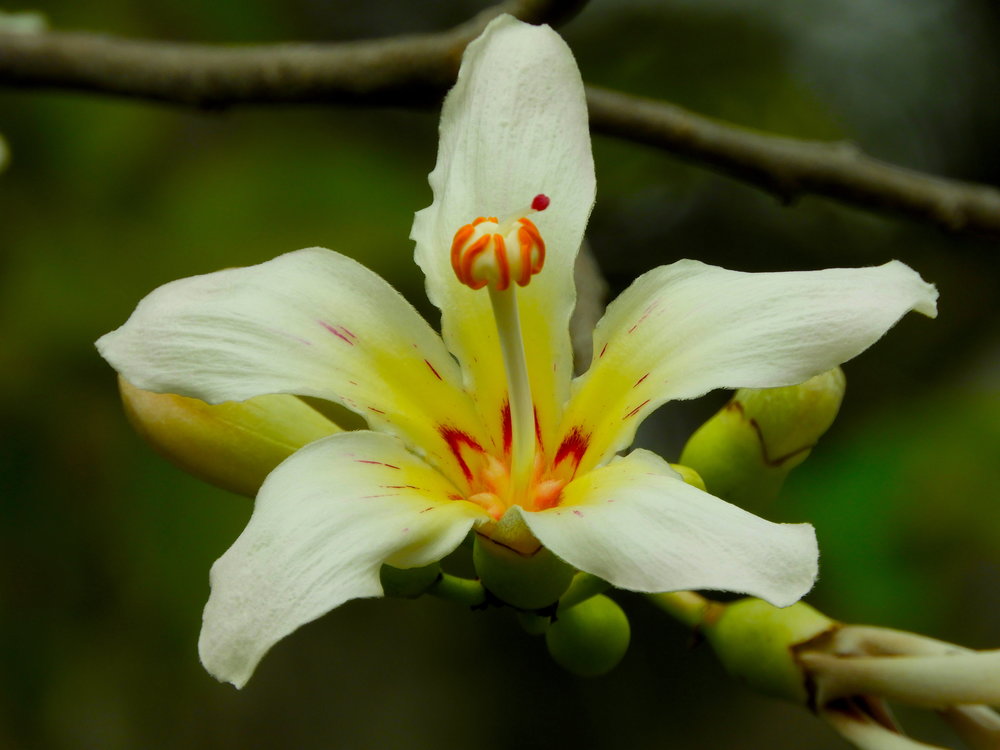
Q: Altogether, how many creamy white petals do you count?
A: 5